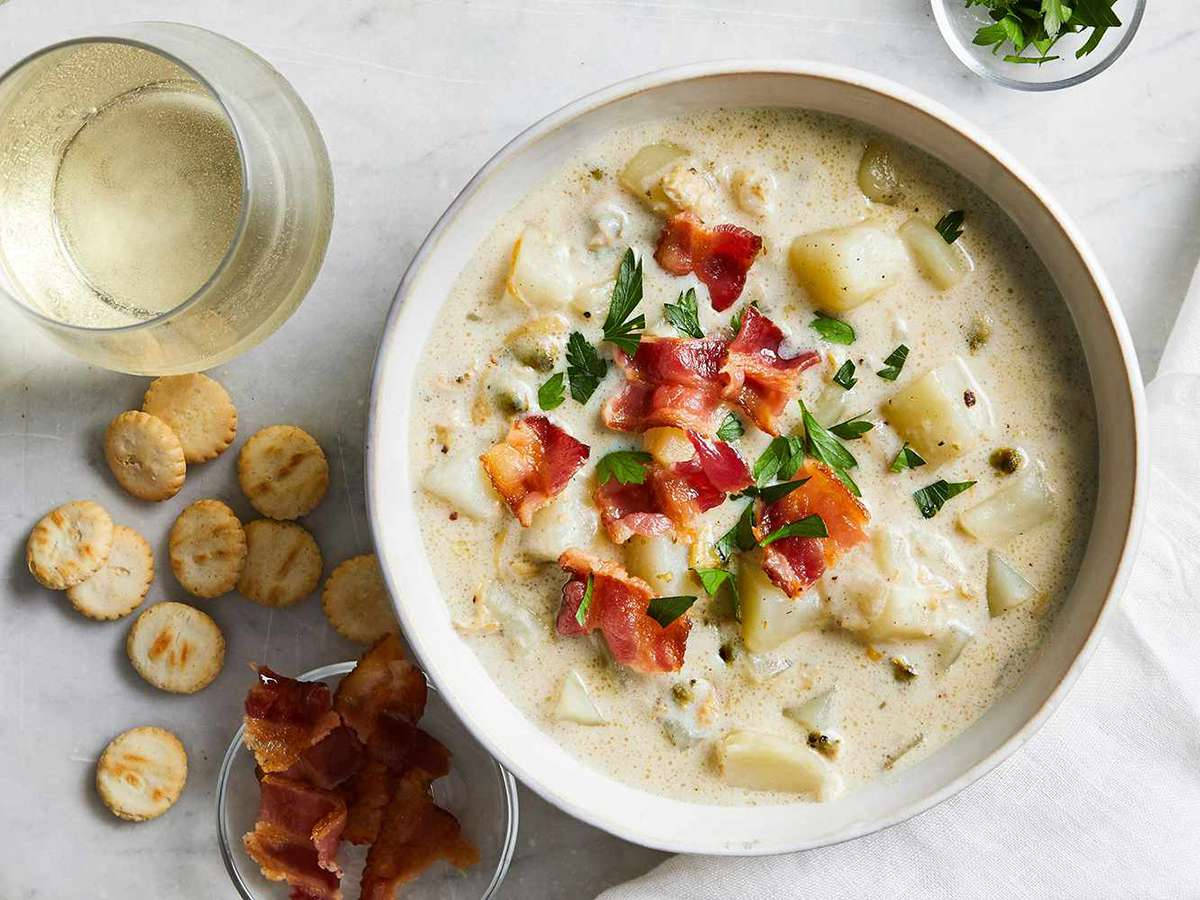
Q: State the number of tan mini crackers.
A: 10